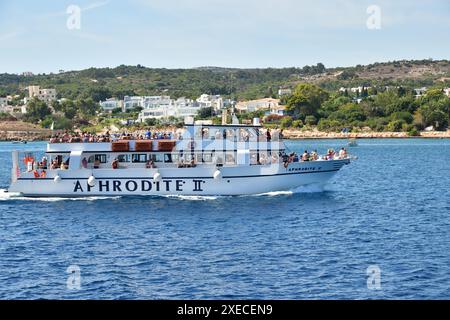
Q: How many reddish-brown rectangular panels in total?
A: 3